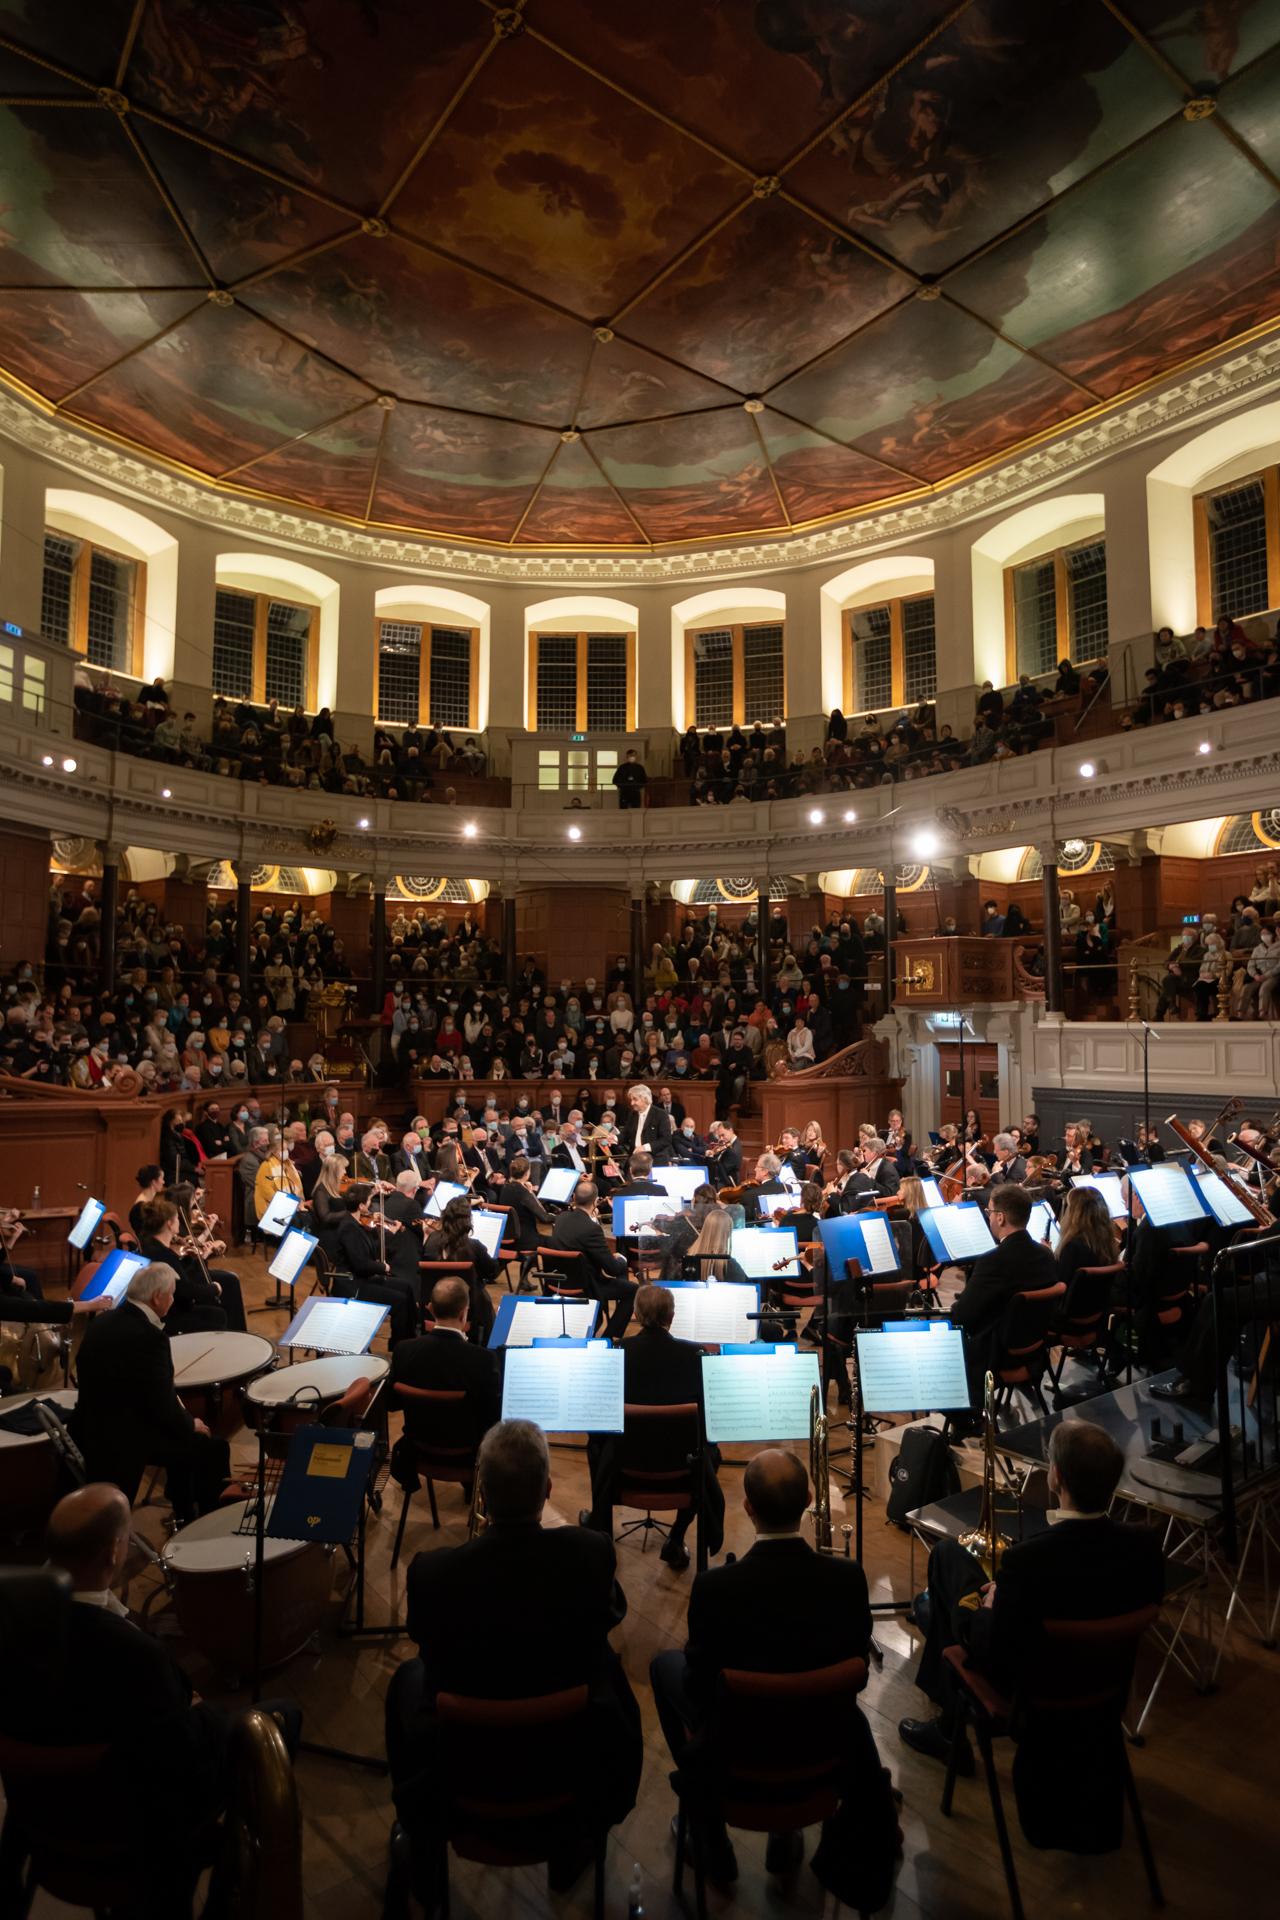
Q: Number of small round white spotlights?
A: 11